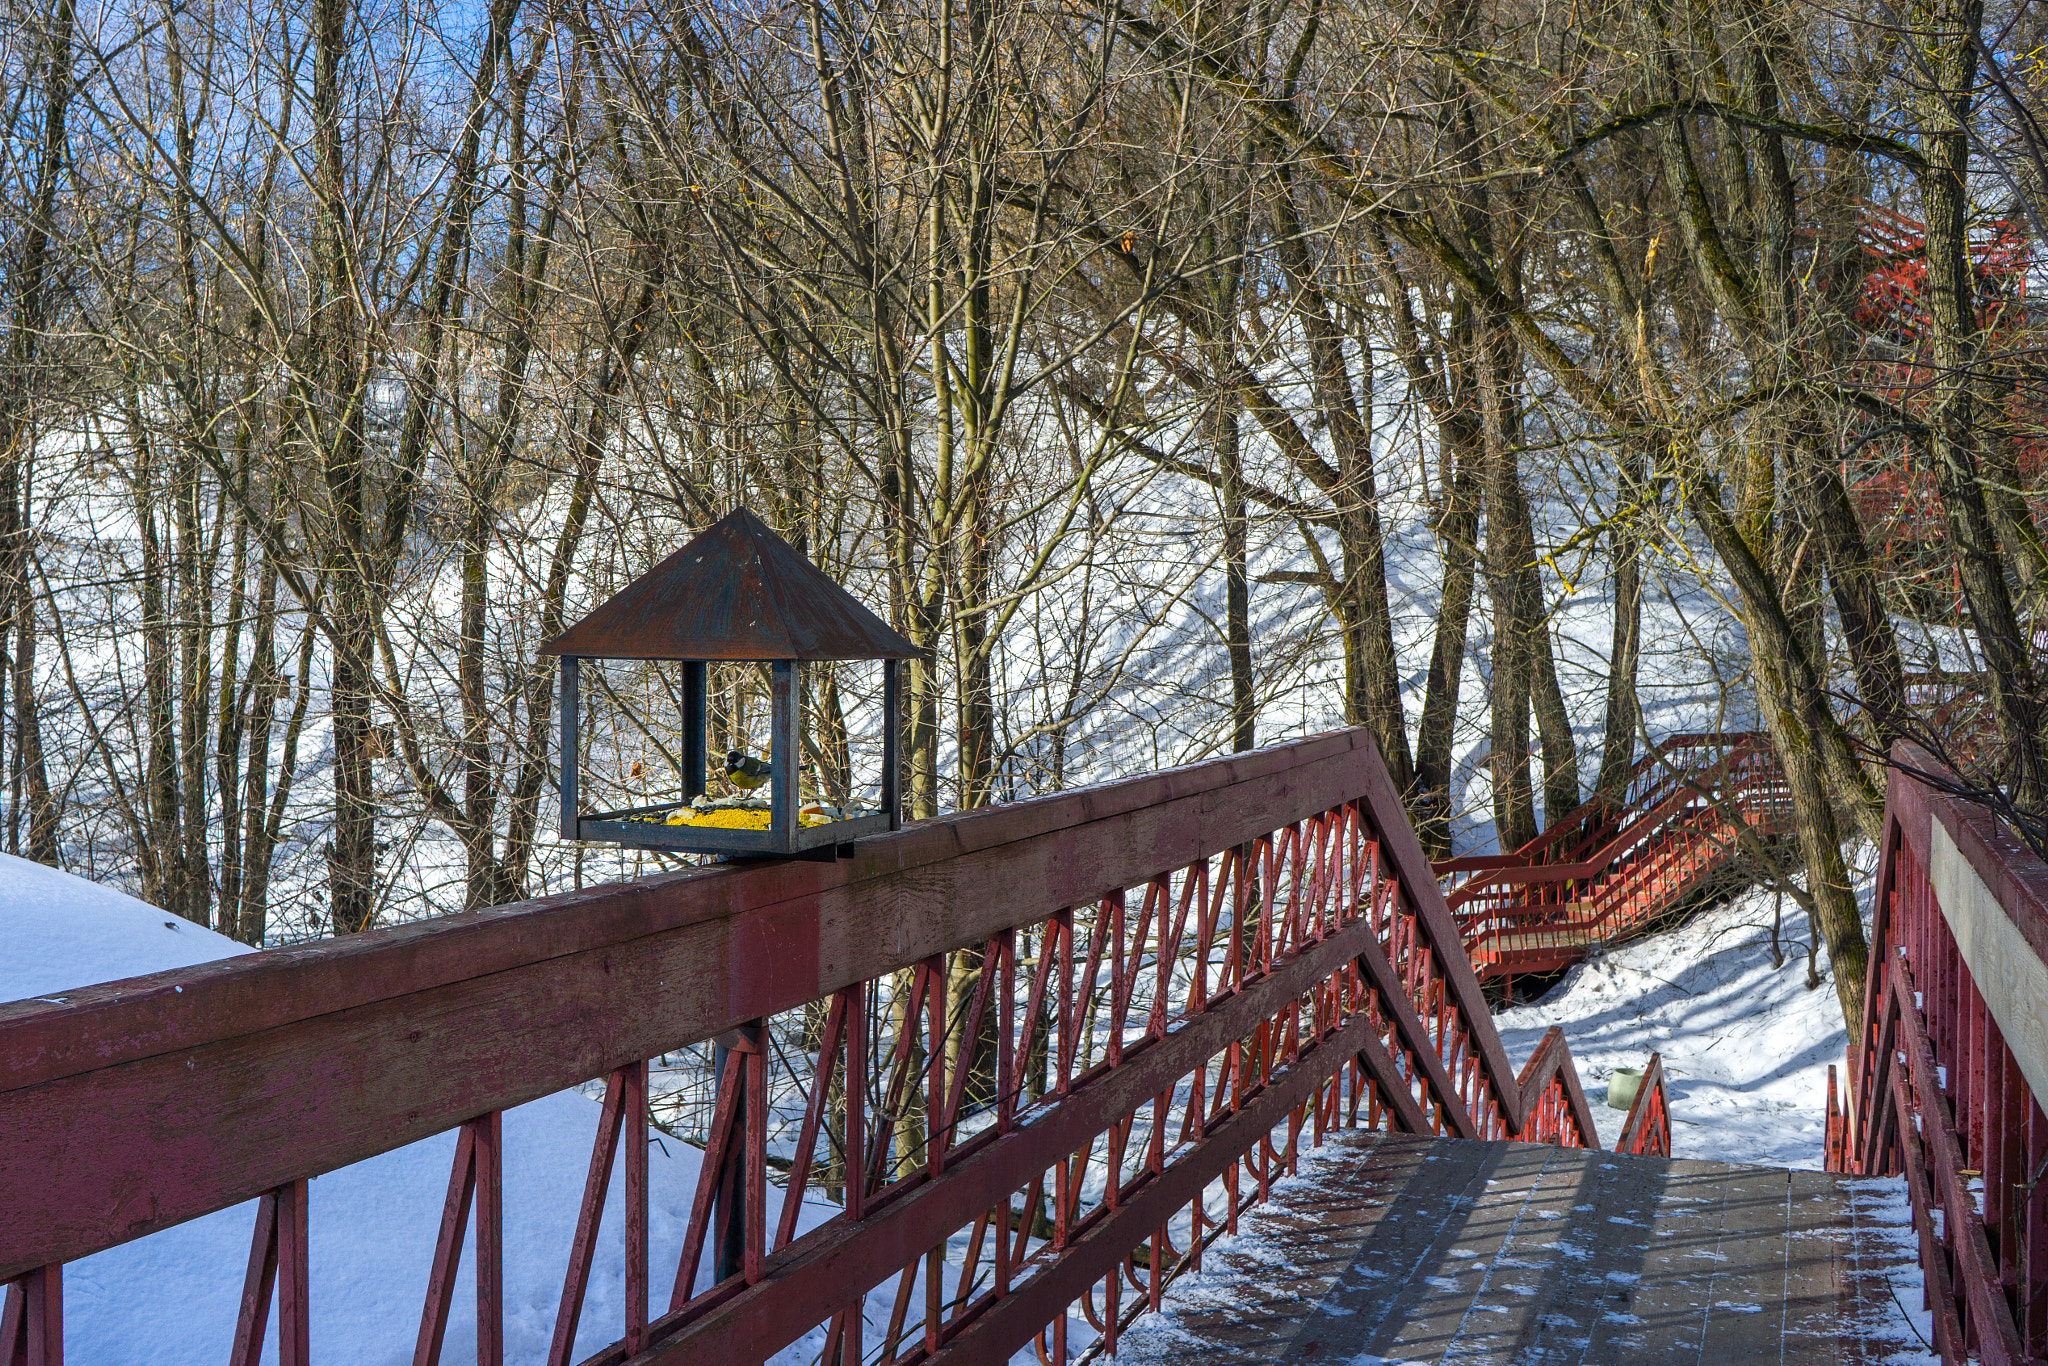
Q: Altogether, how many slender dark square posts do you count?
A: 4